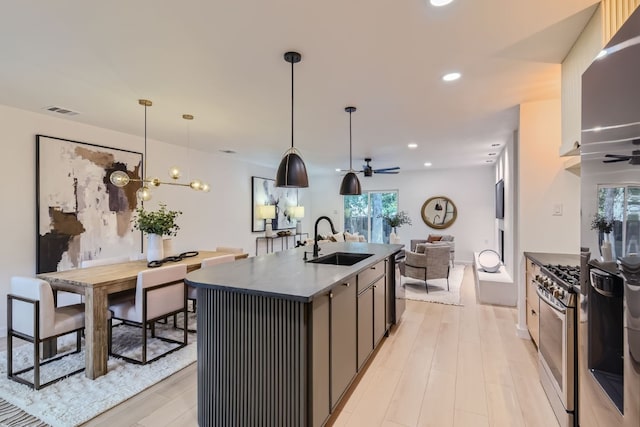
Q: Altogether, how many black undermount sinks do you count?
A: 1